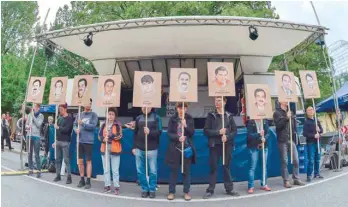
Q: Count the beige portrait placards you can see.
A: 10